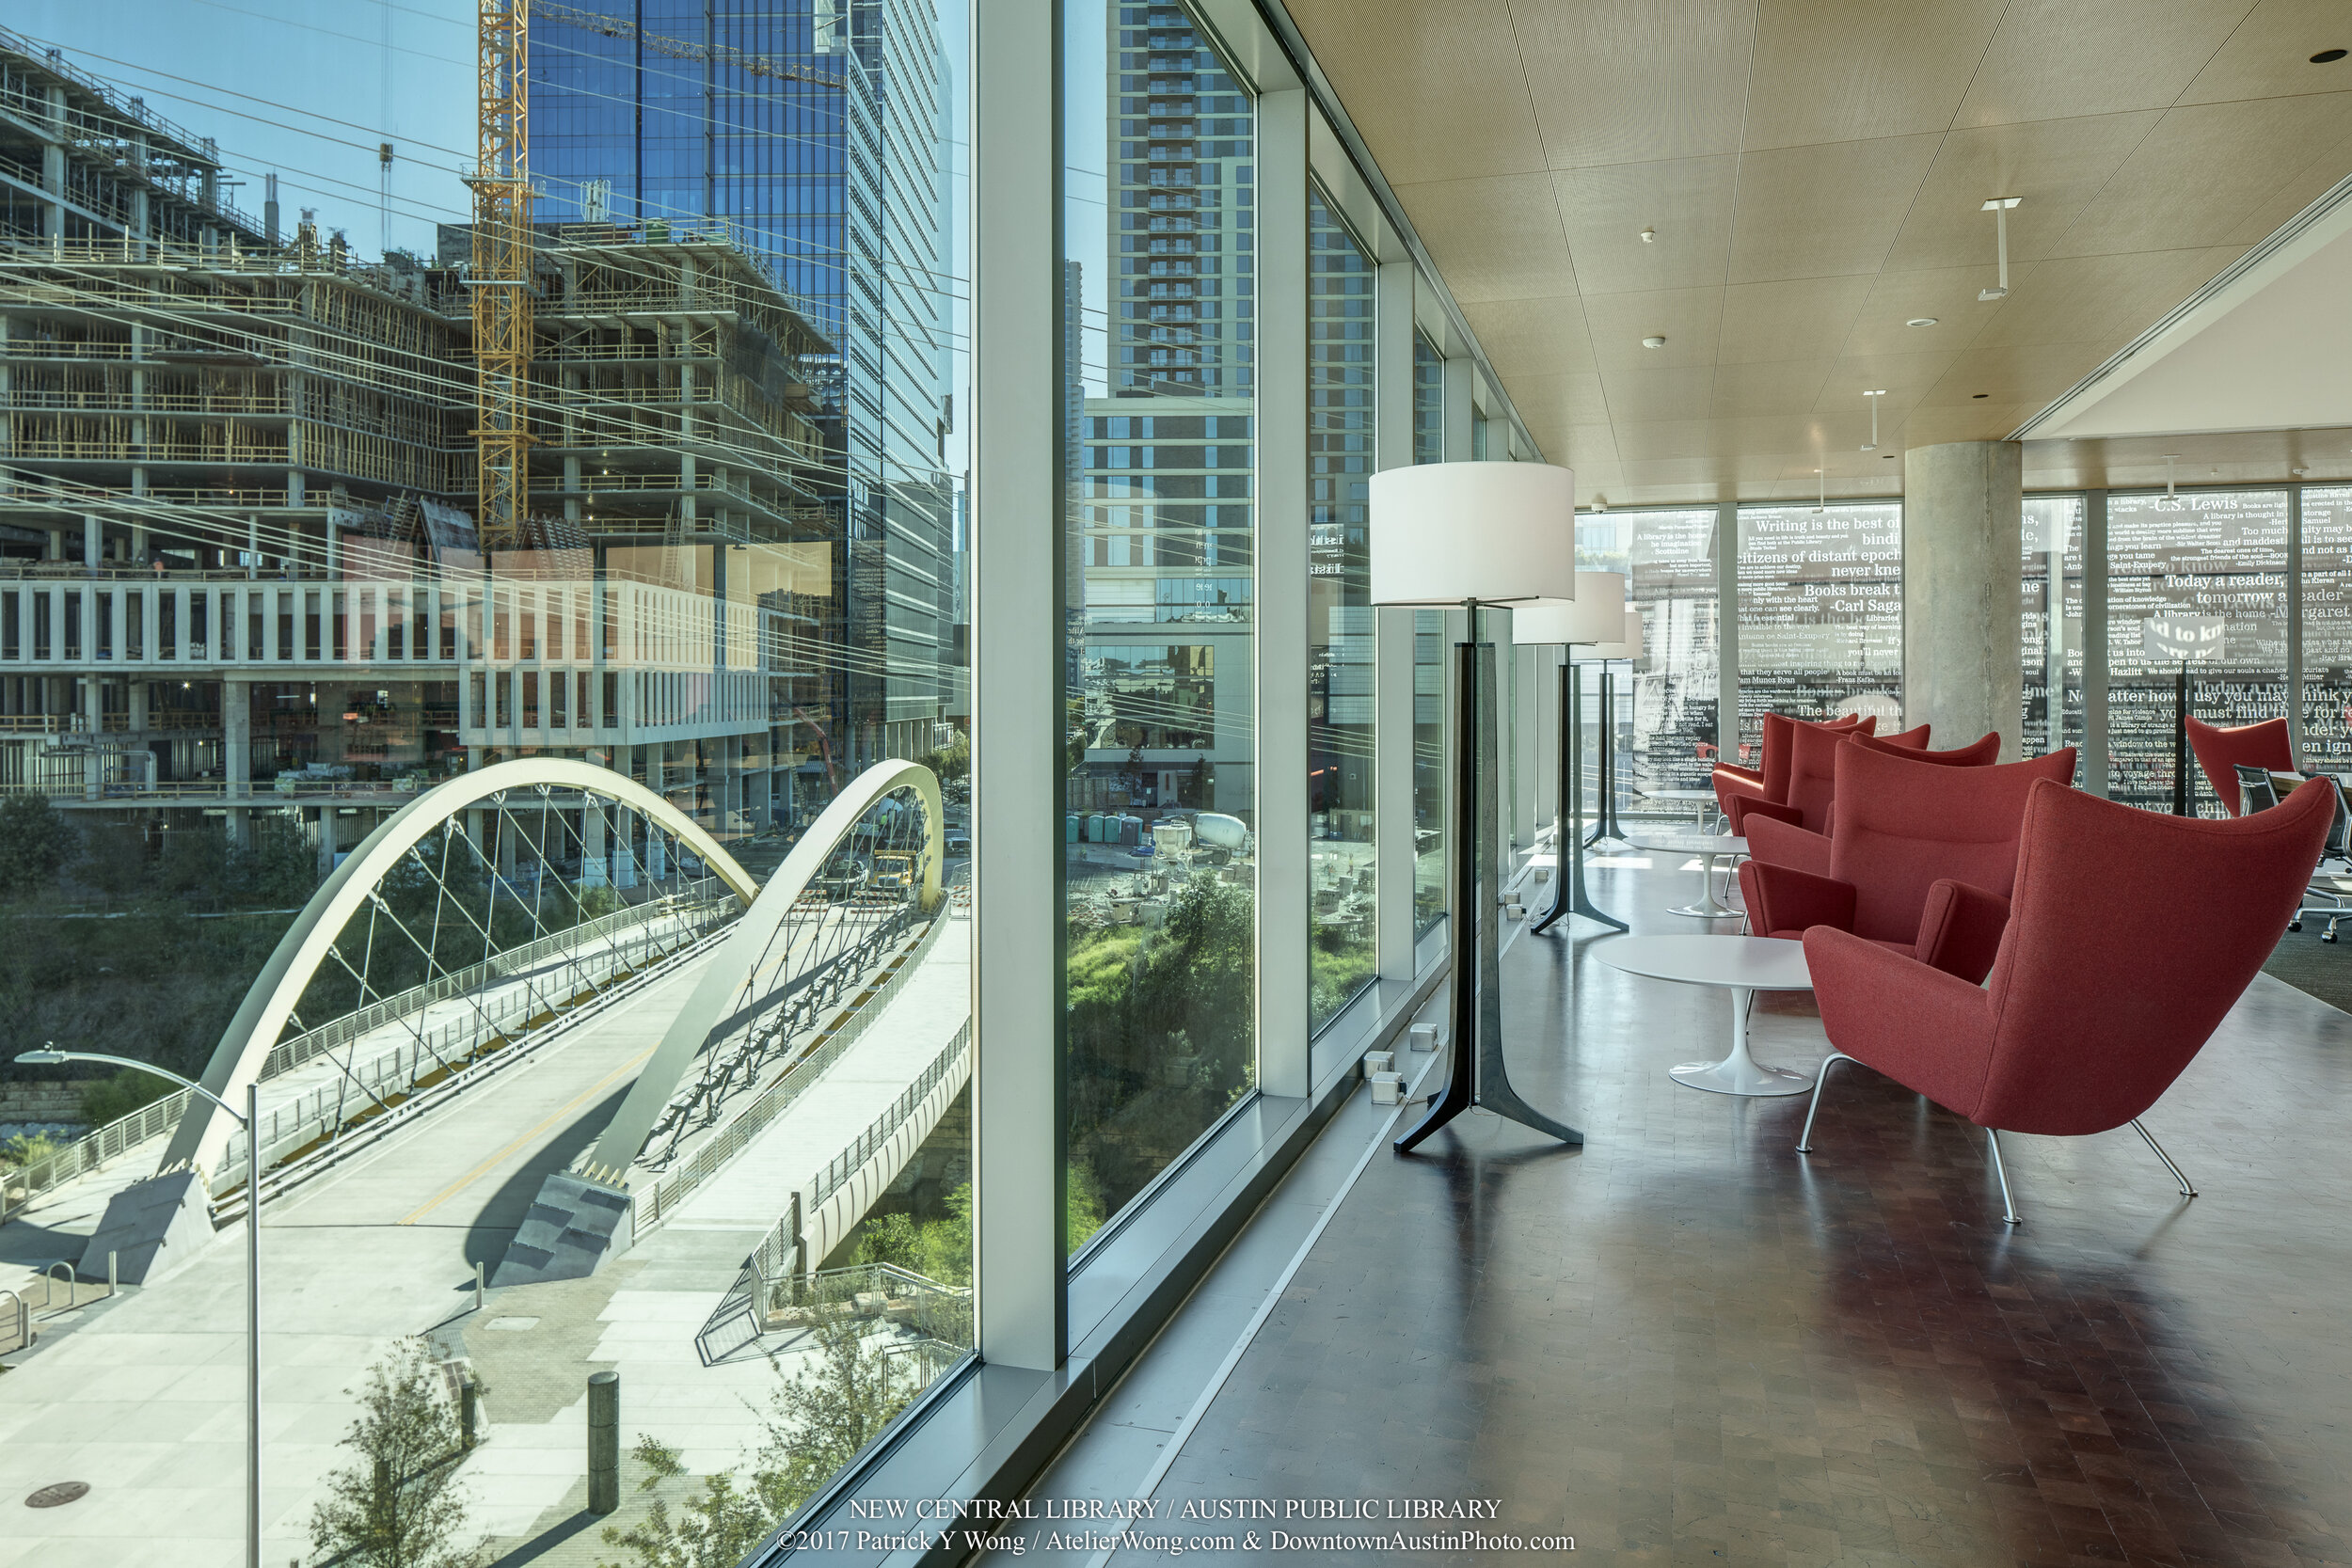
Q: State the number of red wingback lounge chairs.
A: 7